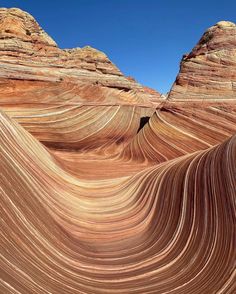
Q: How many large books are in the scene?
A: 0